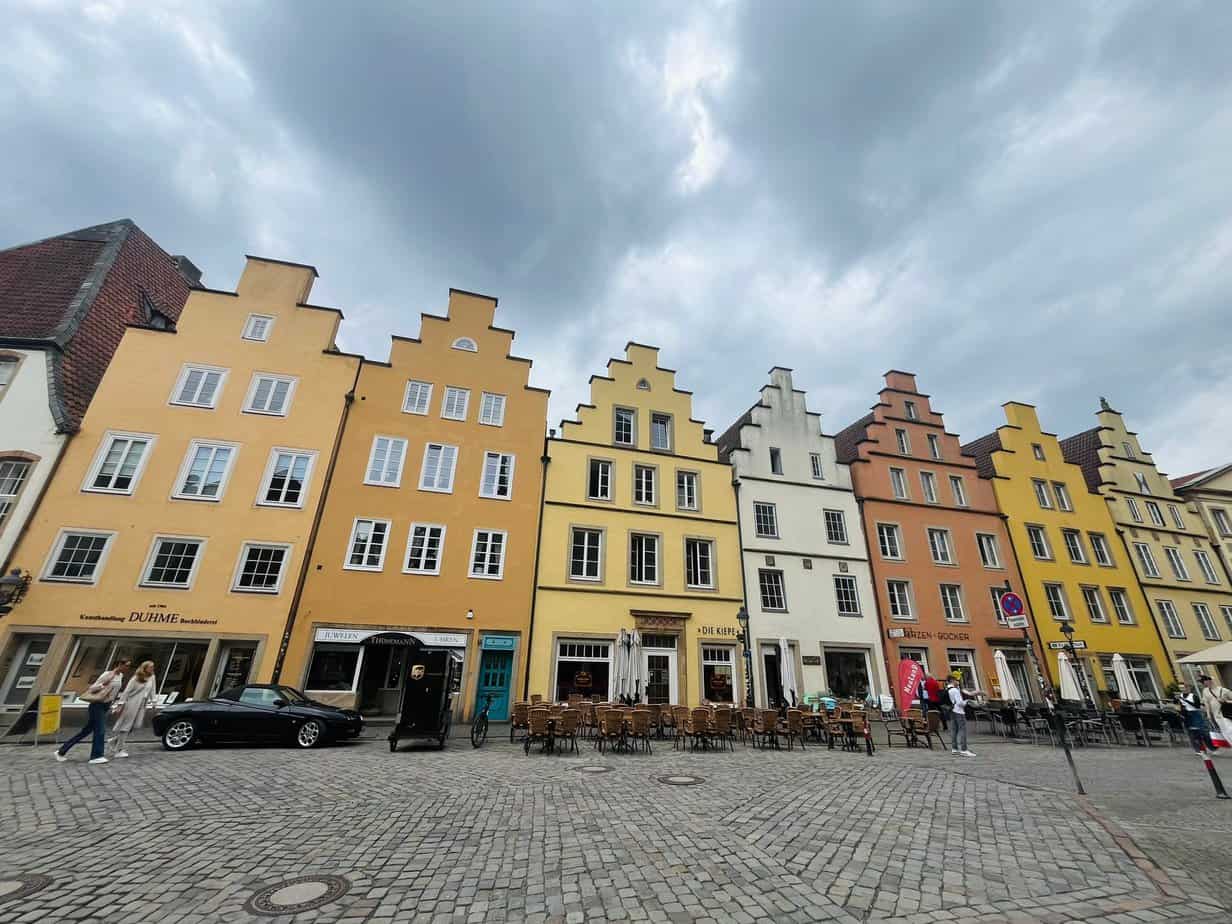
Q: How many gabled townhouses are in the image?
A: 7